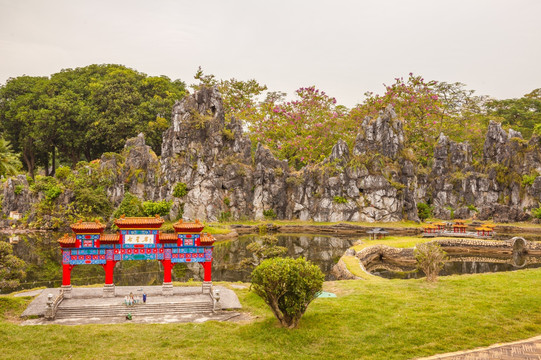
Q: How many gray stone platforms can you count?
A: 1